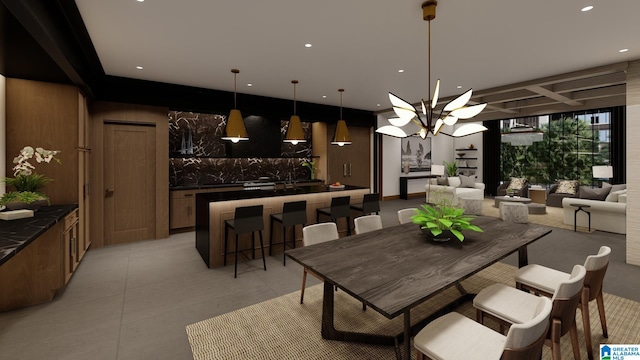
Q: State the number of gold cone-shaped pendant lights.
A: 3